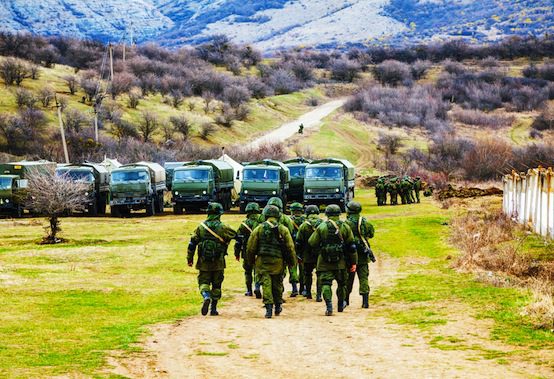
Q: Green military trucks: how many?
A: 7